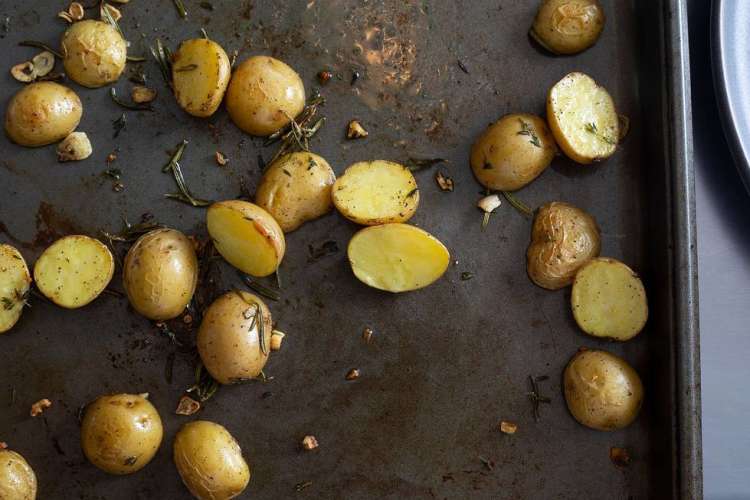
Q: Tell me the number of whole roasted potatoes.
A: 13